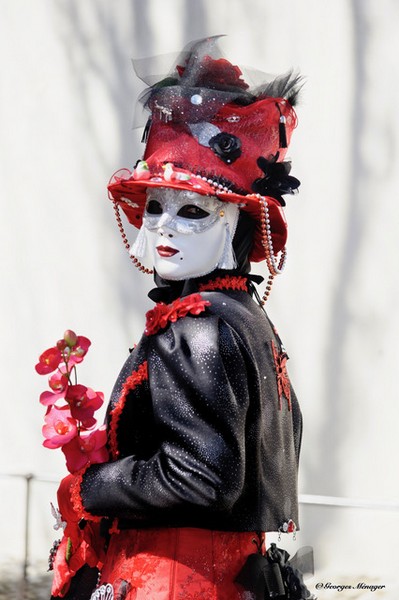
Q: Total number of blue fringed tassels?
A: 0